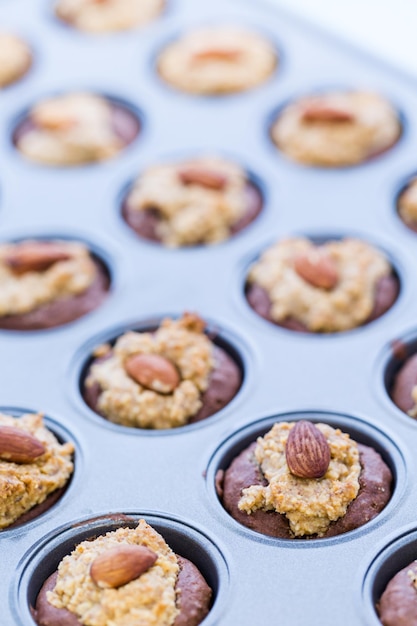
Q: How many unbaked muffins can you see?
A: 15